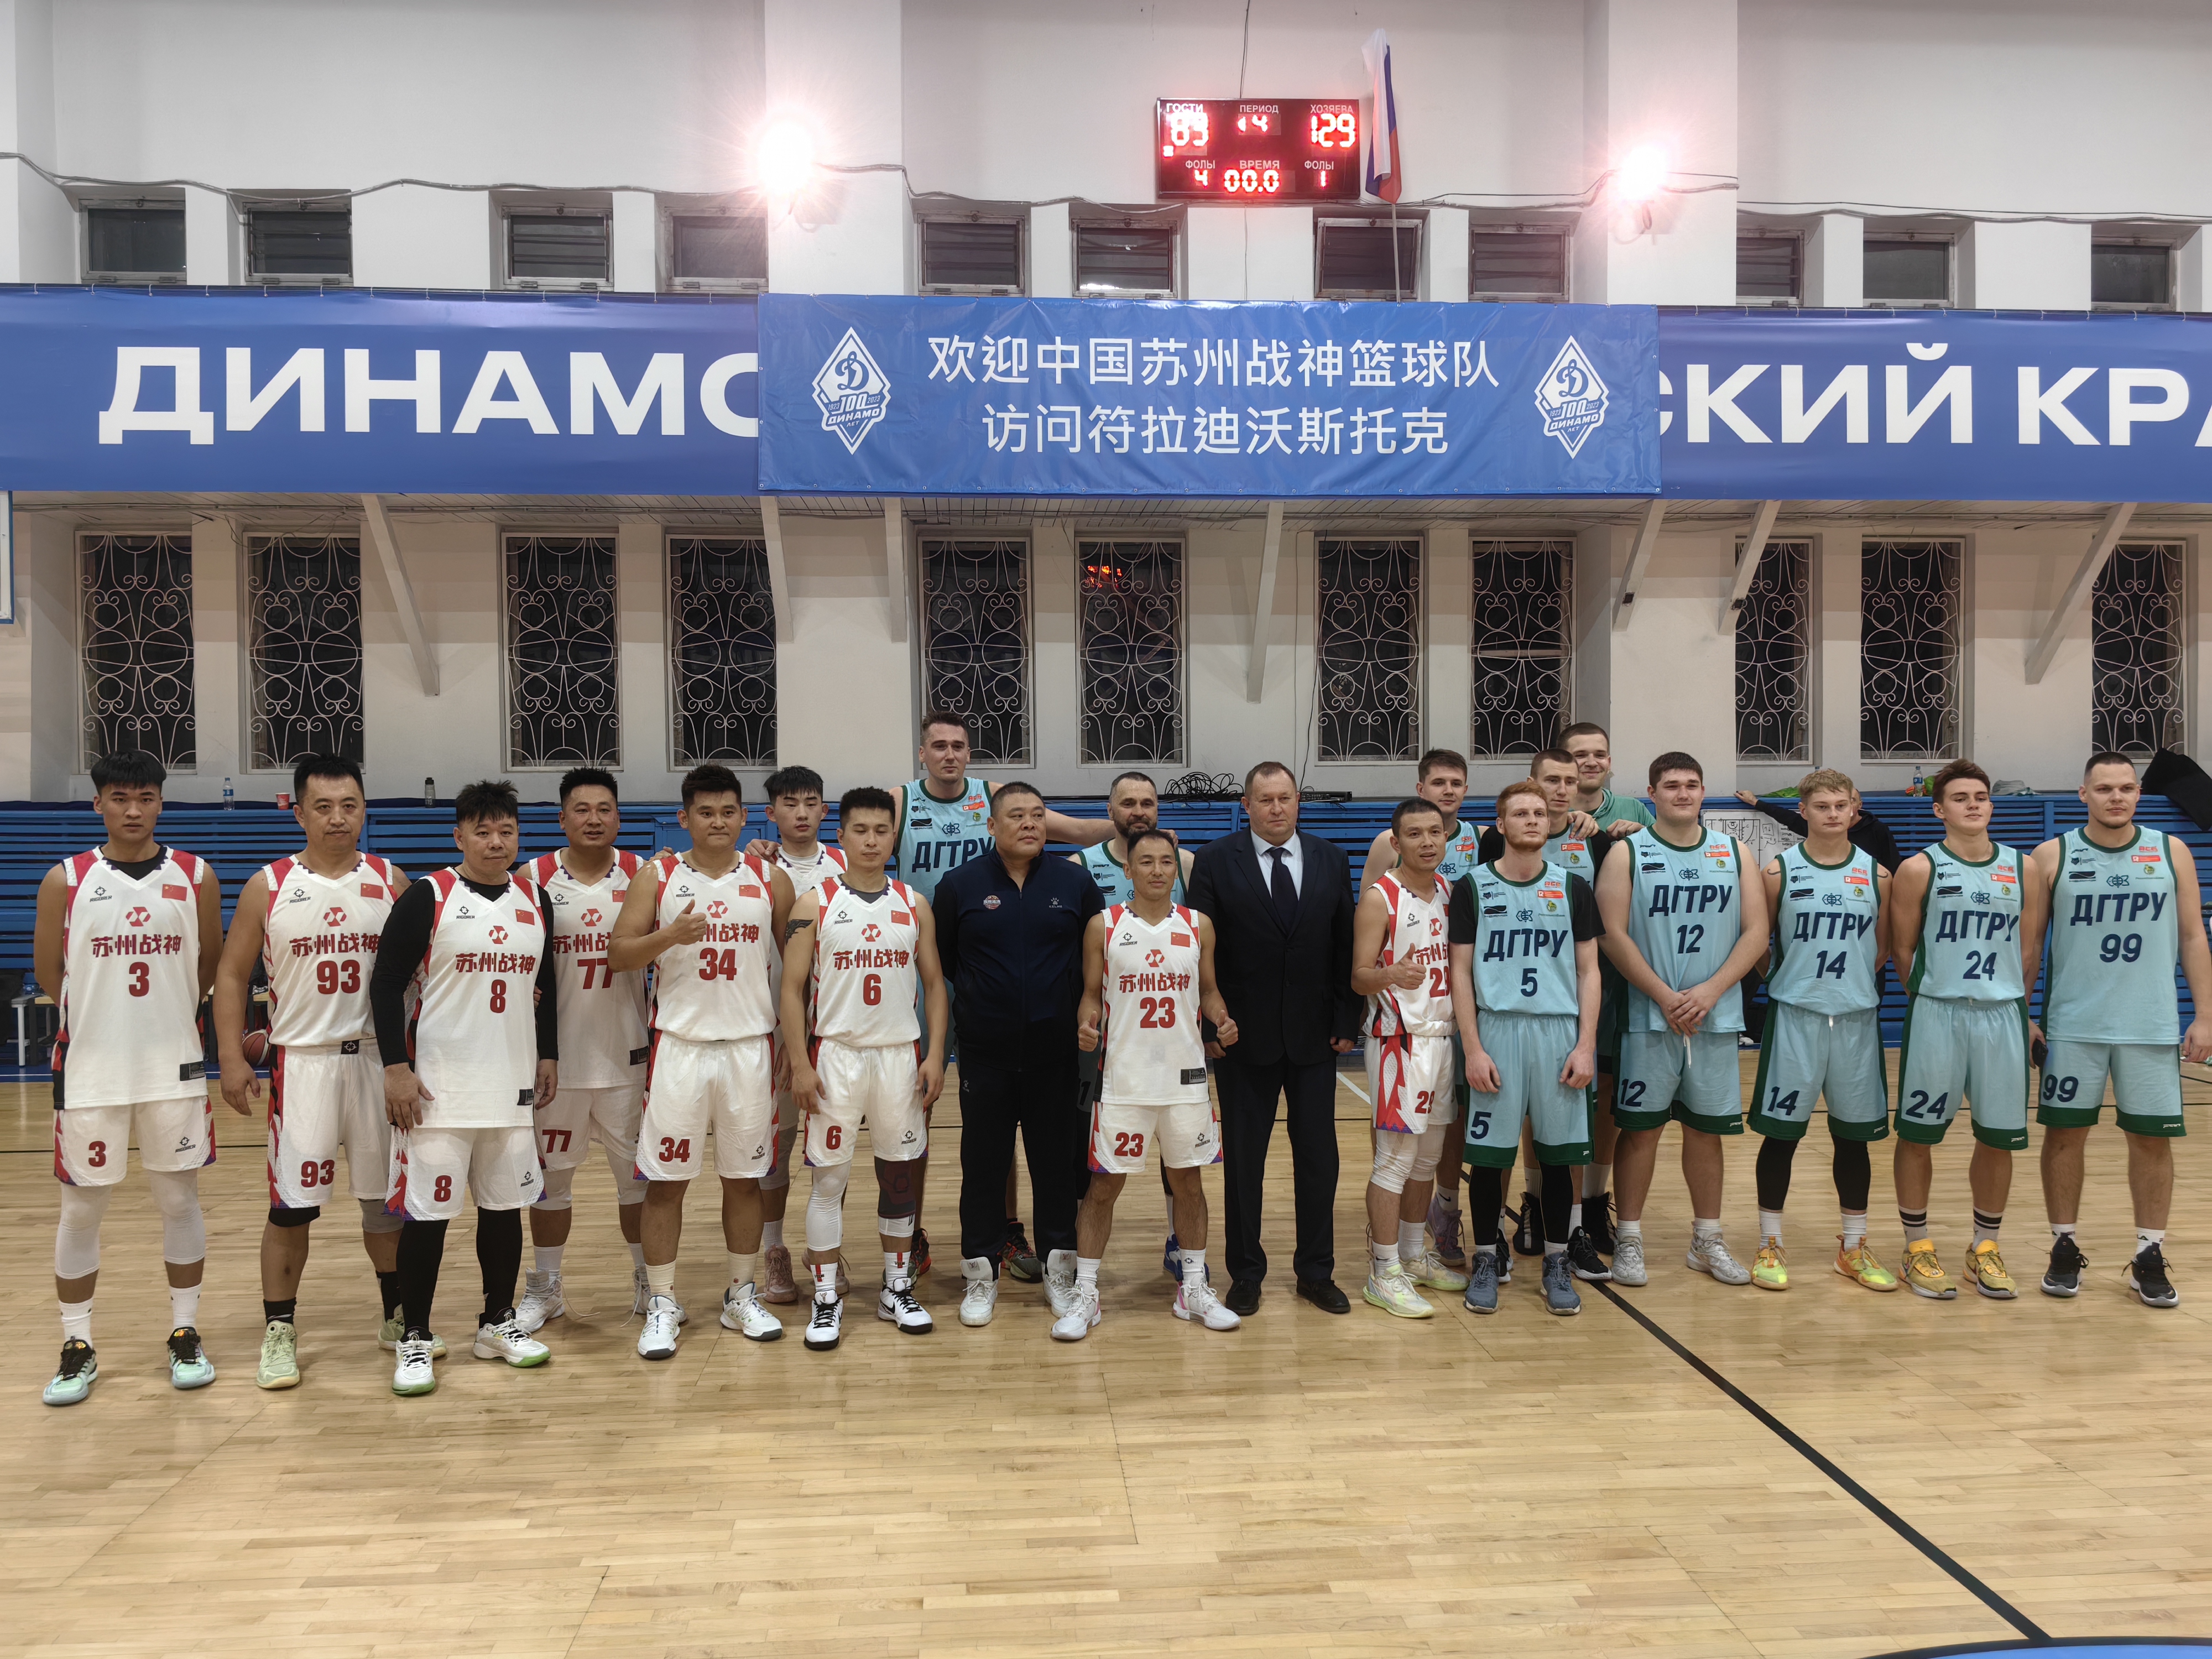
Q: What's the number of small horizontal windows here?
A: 11